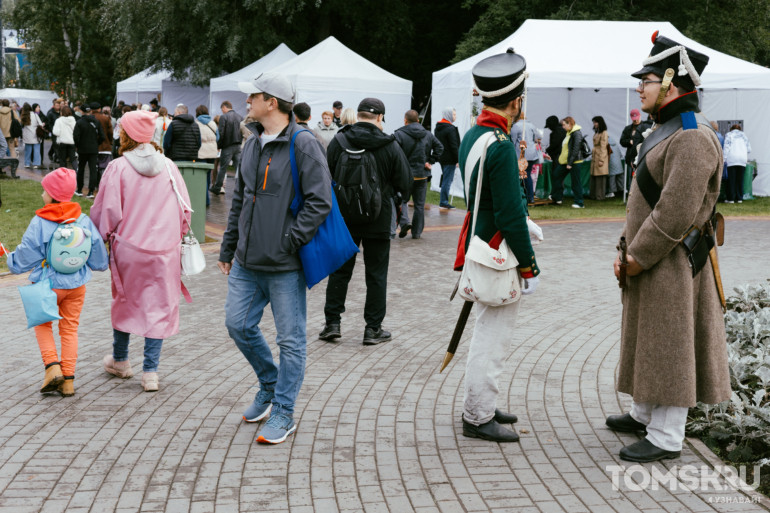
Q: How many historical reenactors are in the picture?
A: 2